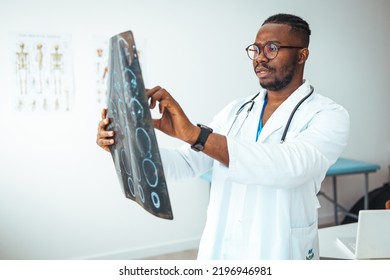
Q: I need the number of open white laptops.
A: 1